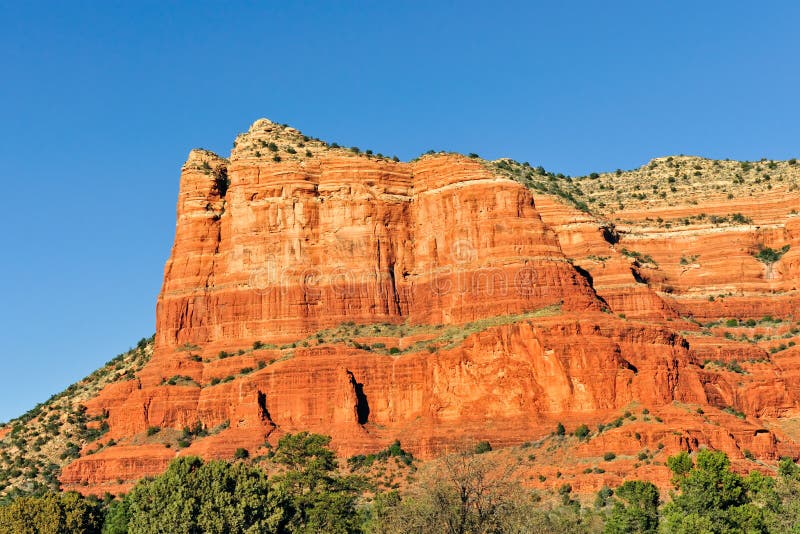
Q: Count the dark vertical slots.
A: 2